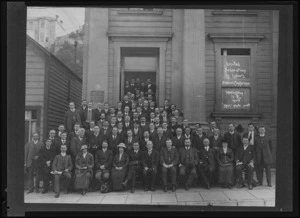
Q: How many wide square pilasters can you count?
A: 2